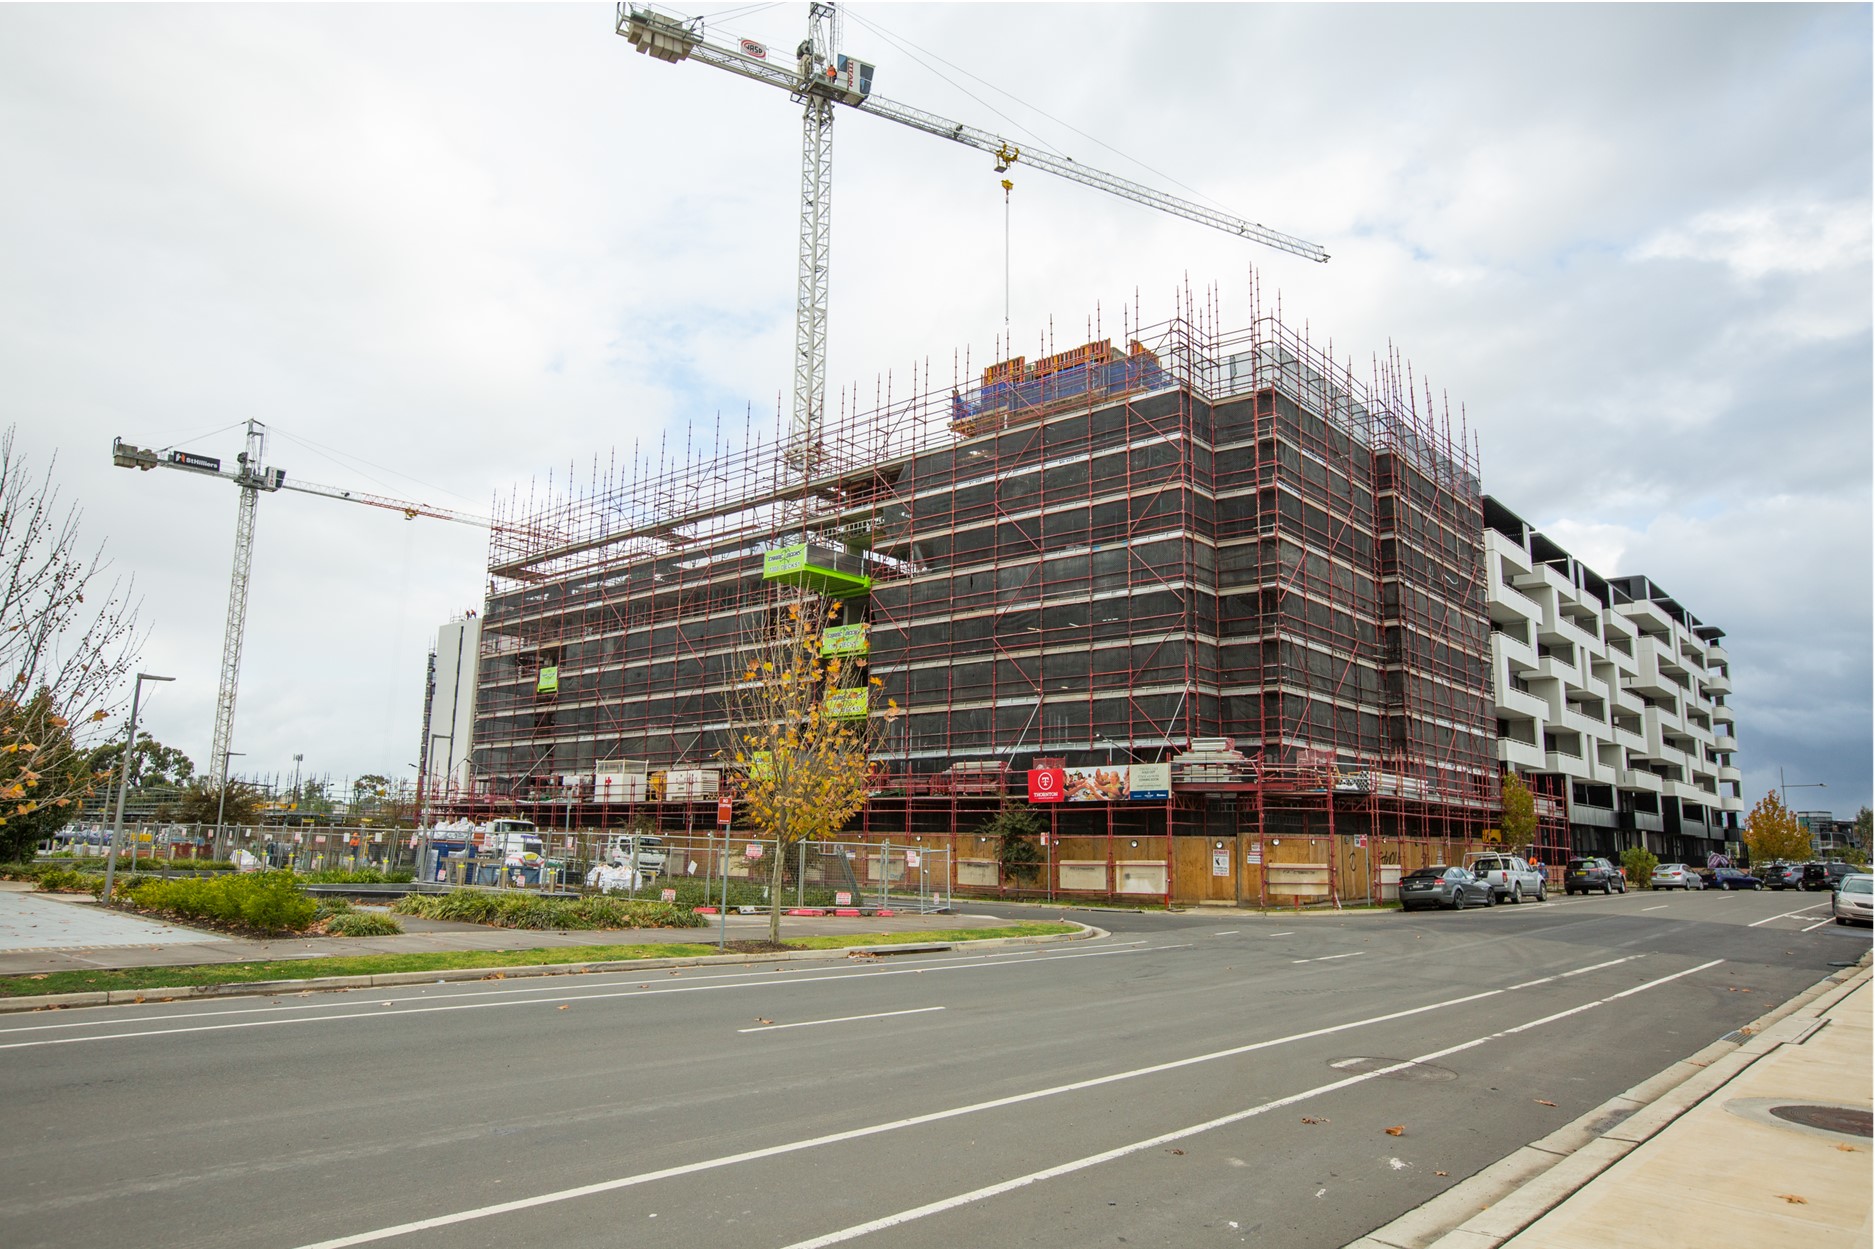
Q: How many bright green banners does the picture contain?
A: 5